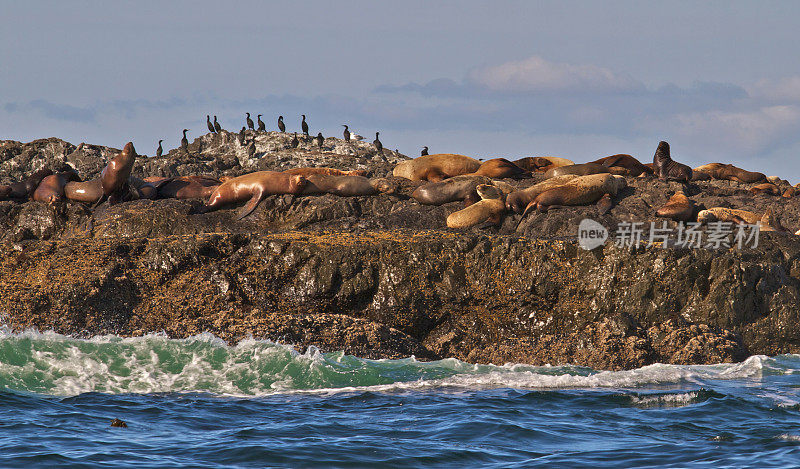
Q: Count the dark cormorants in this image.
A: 15